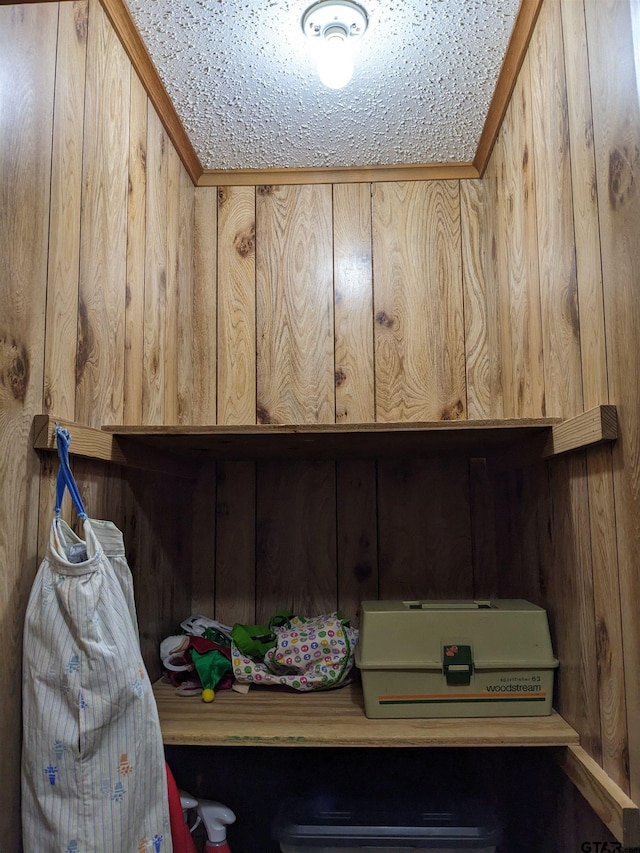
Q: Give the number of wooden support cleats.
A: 3